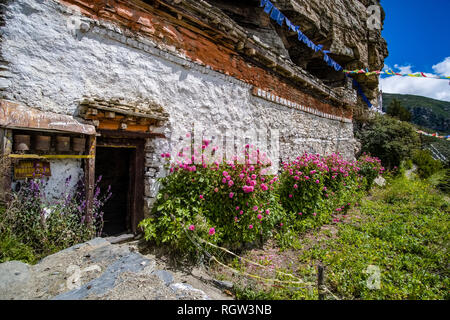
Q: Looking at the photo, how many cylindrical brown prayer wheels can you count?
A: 4